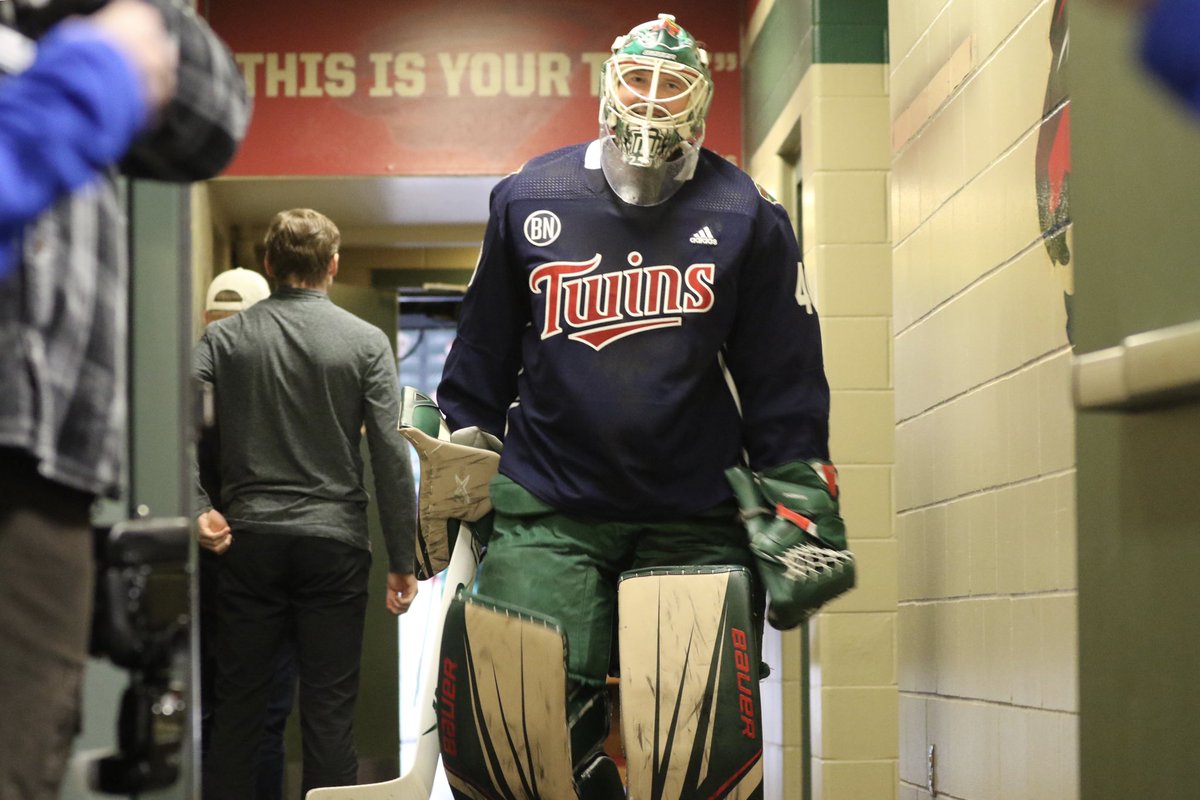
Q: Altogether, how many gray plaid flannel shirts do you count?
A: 1